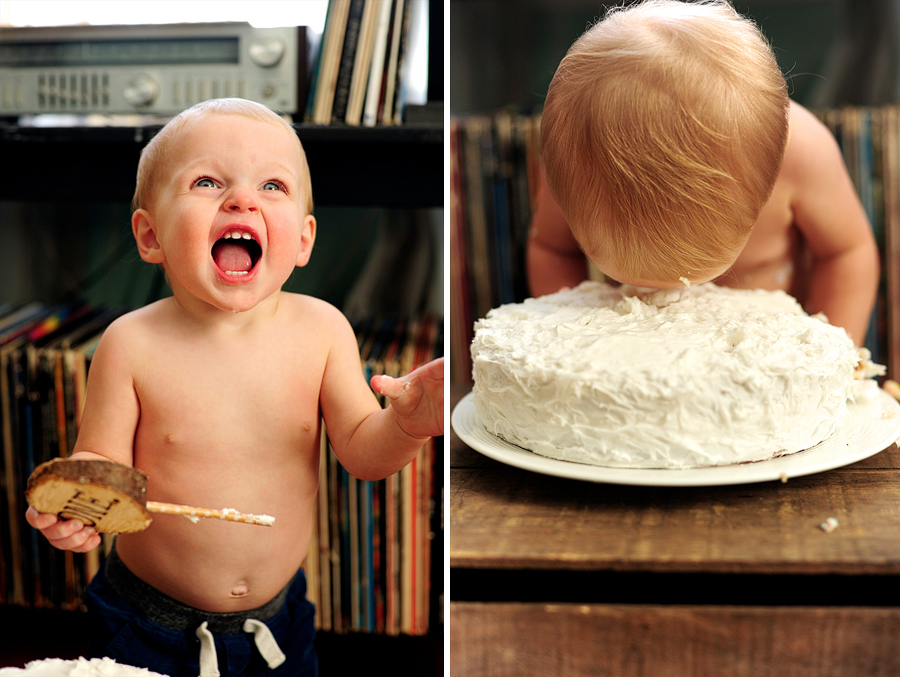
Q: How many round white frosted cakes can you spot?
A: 1